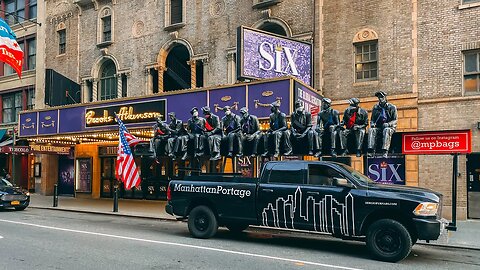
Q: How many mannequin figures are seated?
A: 11